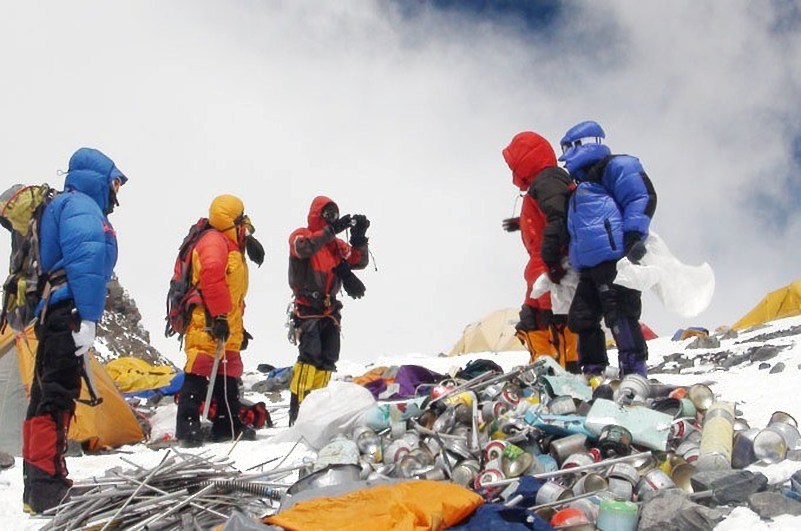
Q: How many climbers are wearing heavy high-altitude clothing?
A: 5